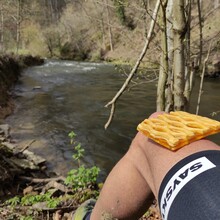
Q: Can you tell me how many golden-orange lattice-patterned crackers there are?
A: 1